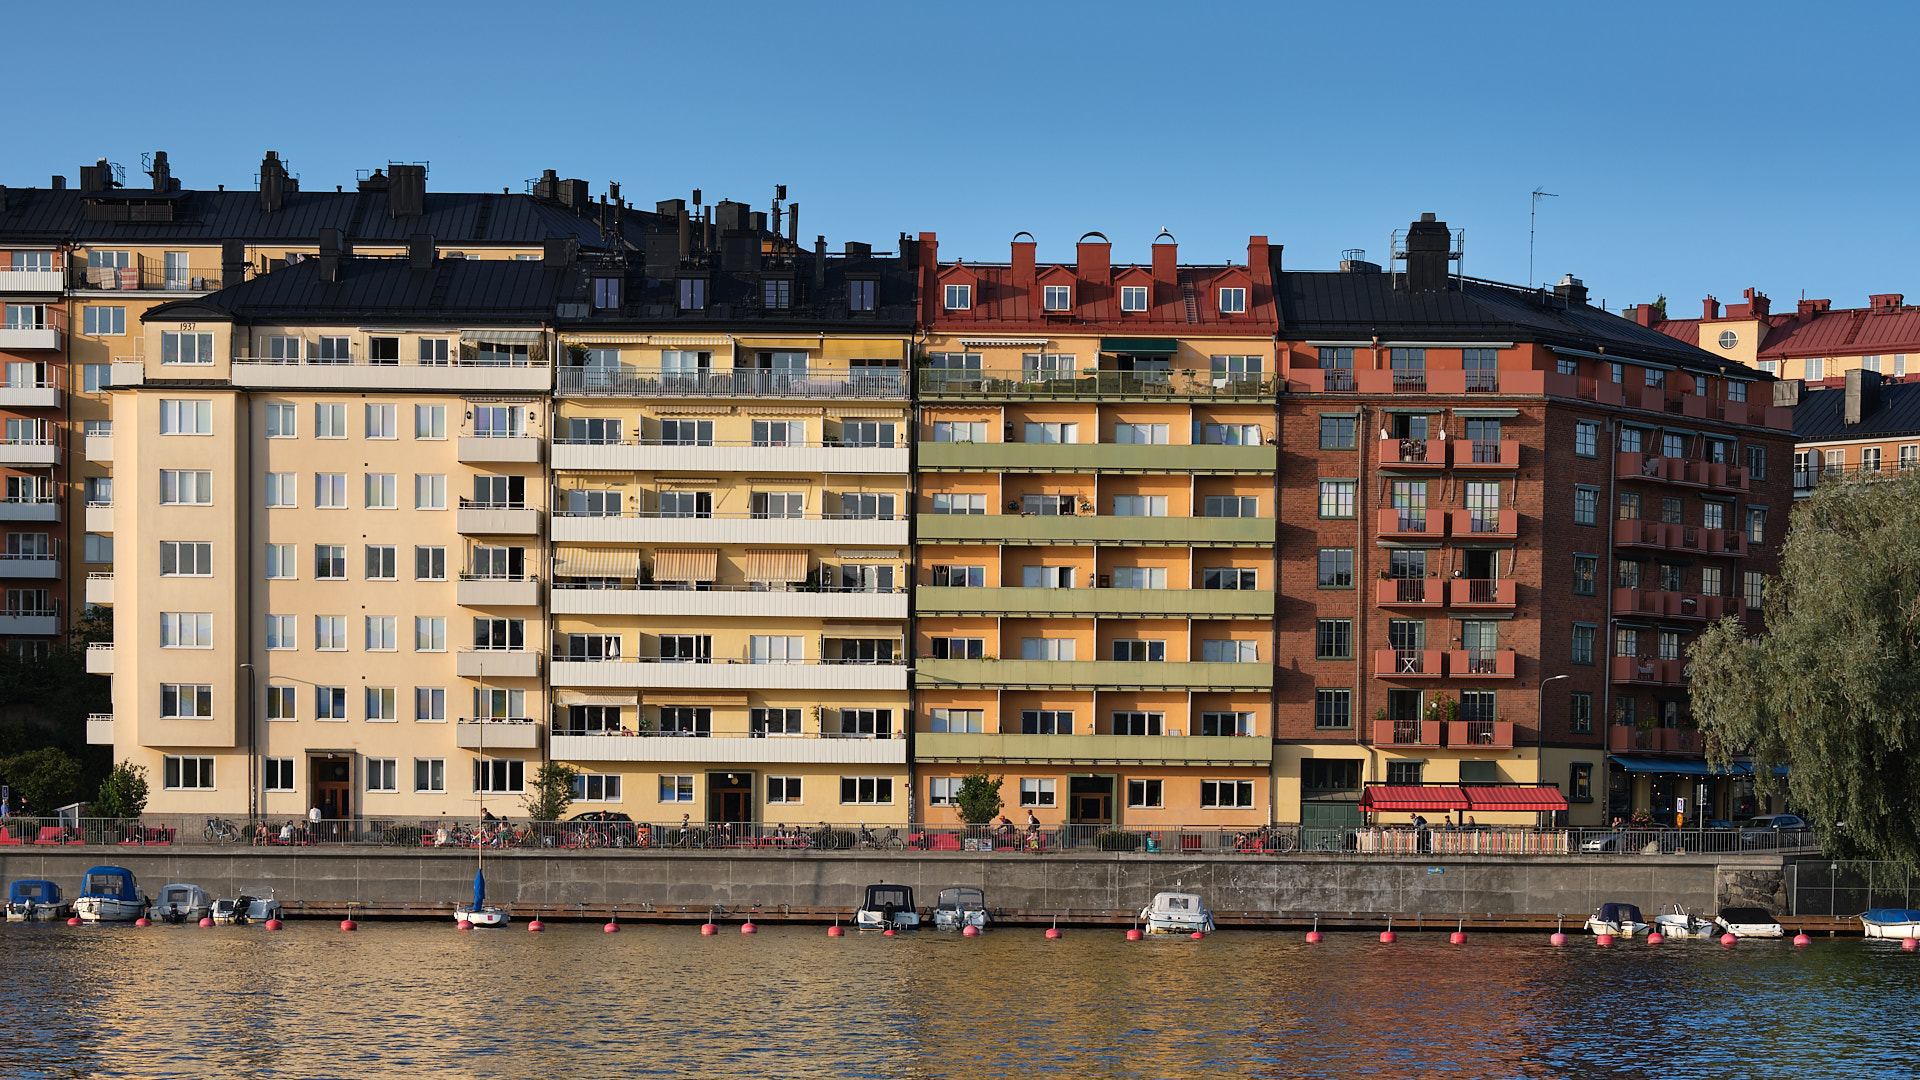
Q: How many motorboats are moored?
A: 11